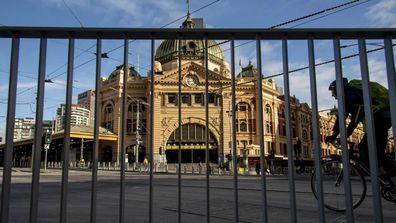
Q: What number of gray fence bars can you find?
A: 15